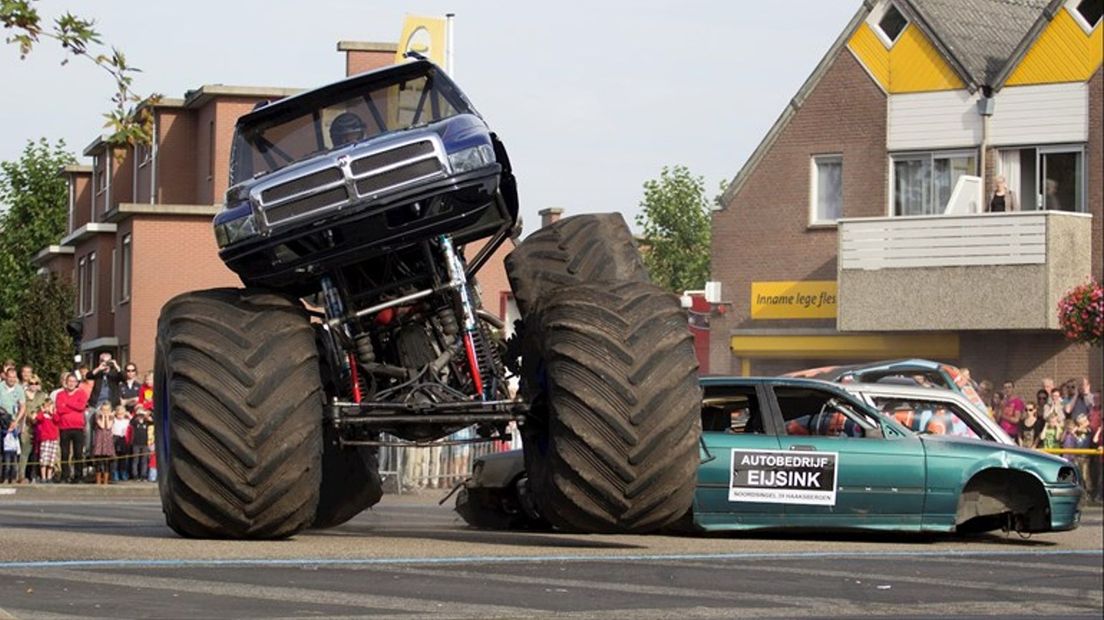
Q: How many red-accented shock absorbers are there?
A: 2